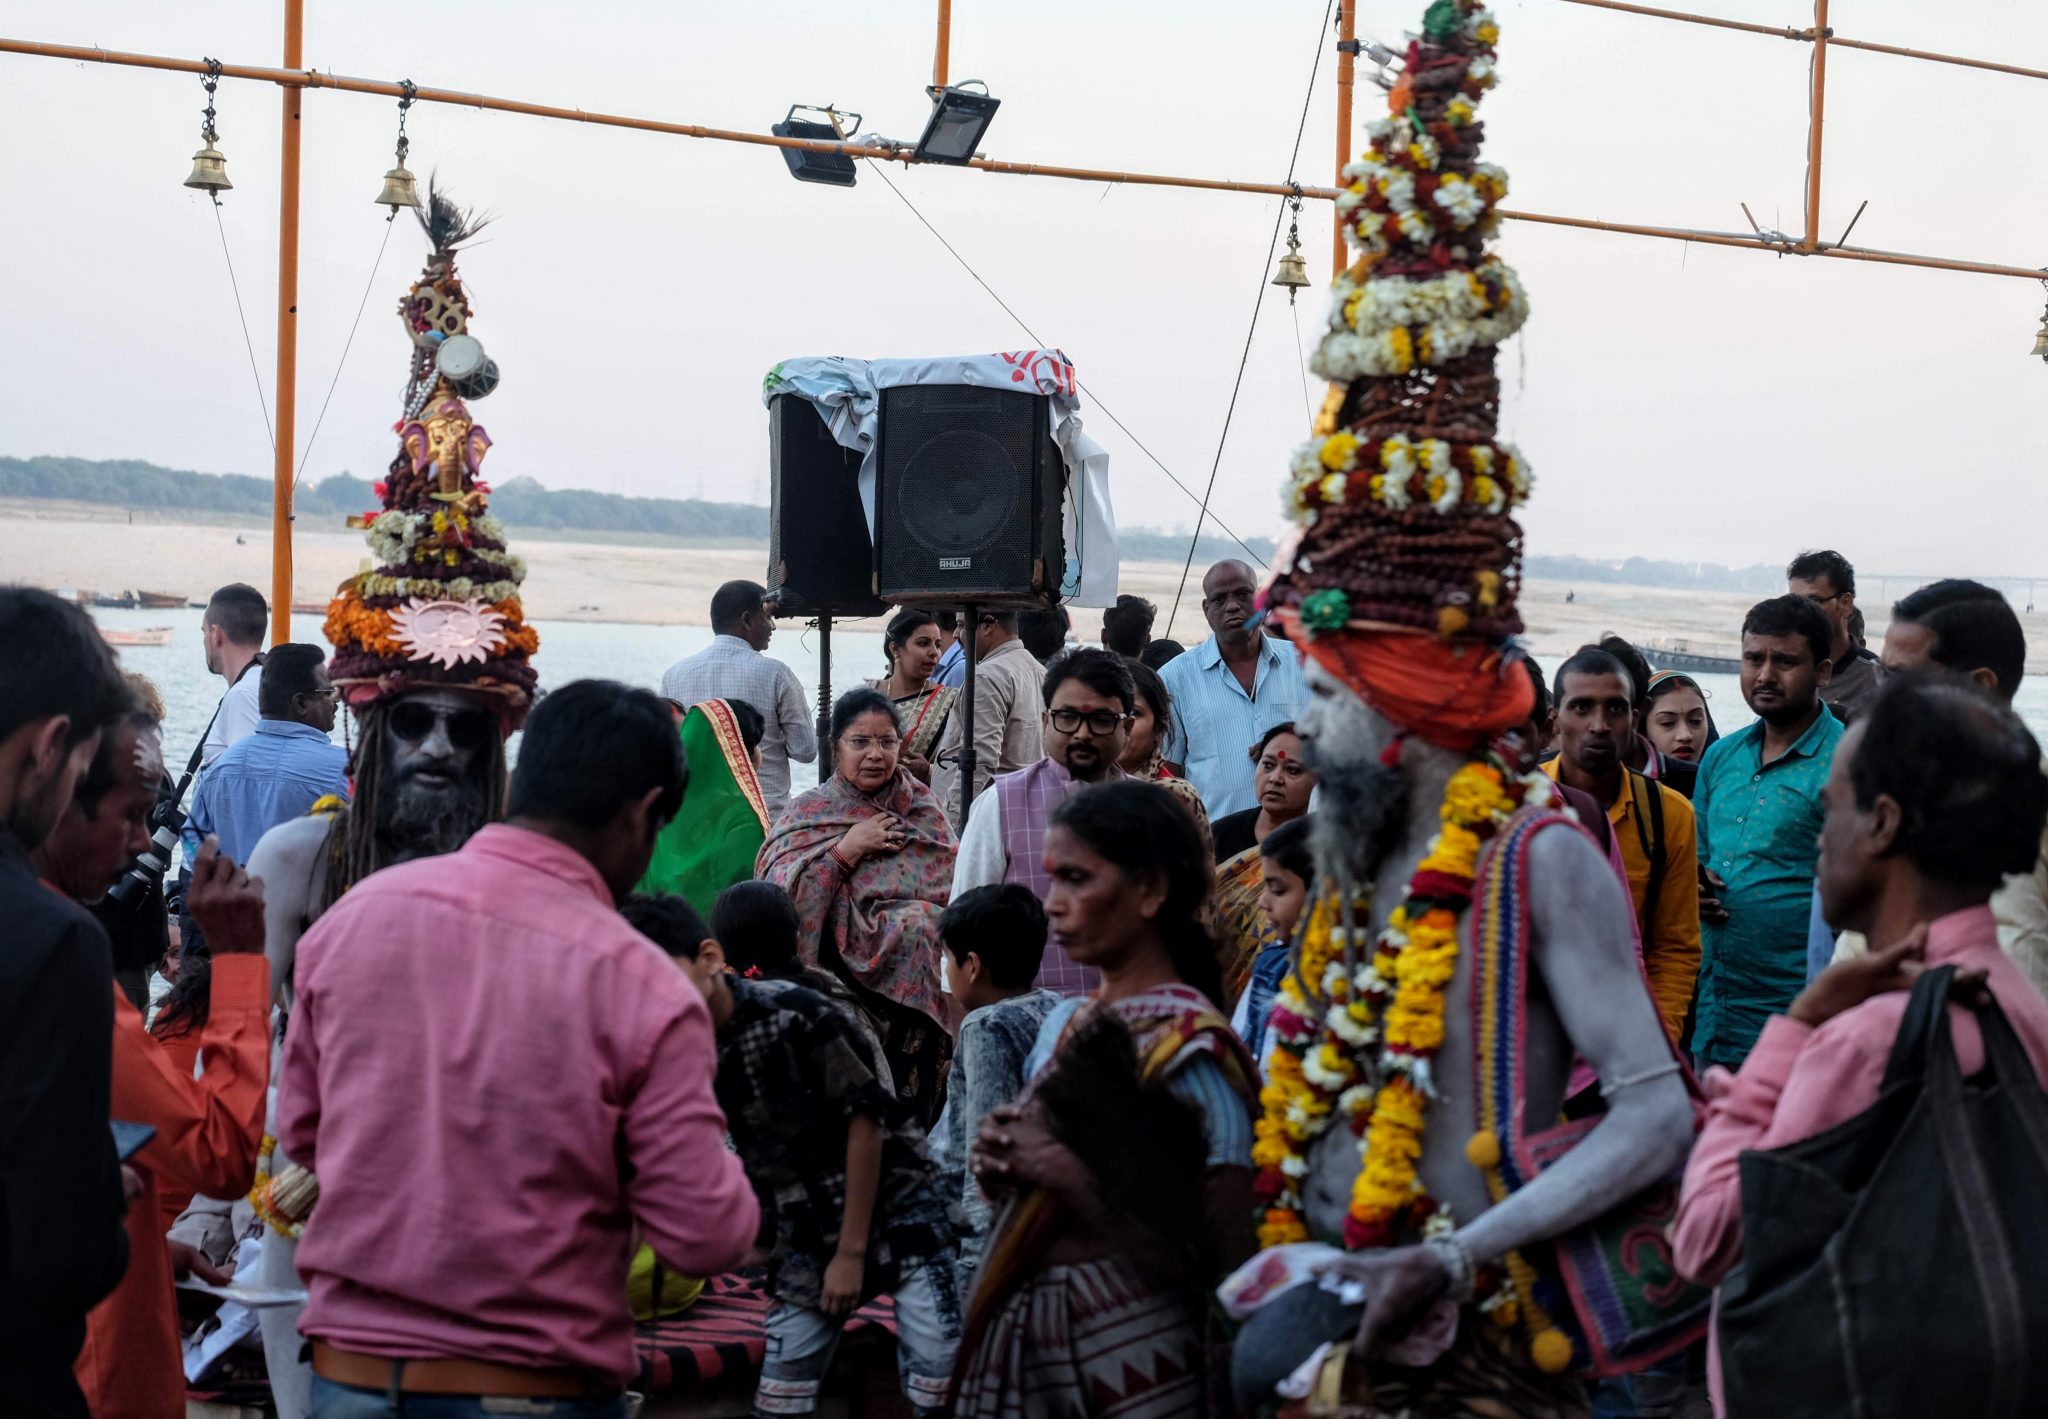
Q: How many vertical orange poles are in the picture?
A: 4